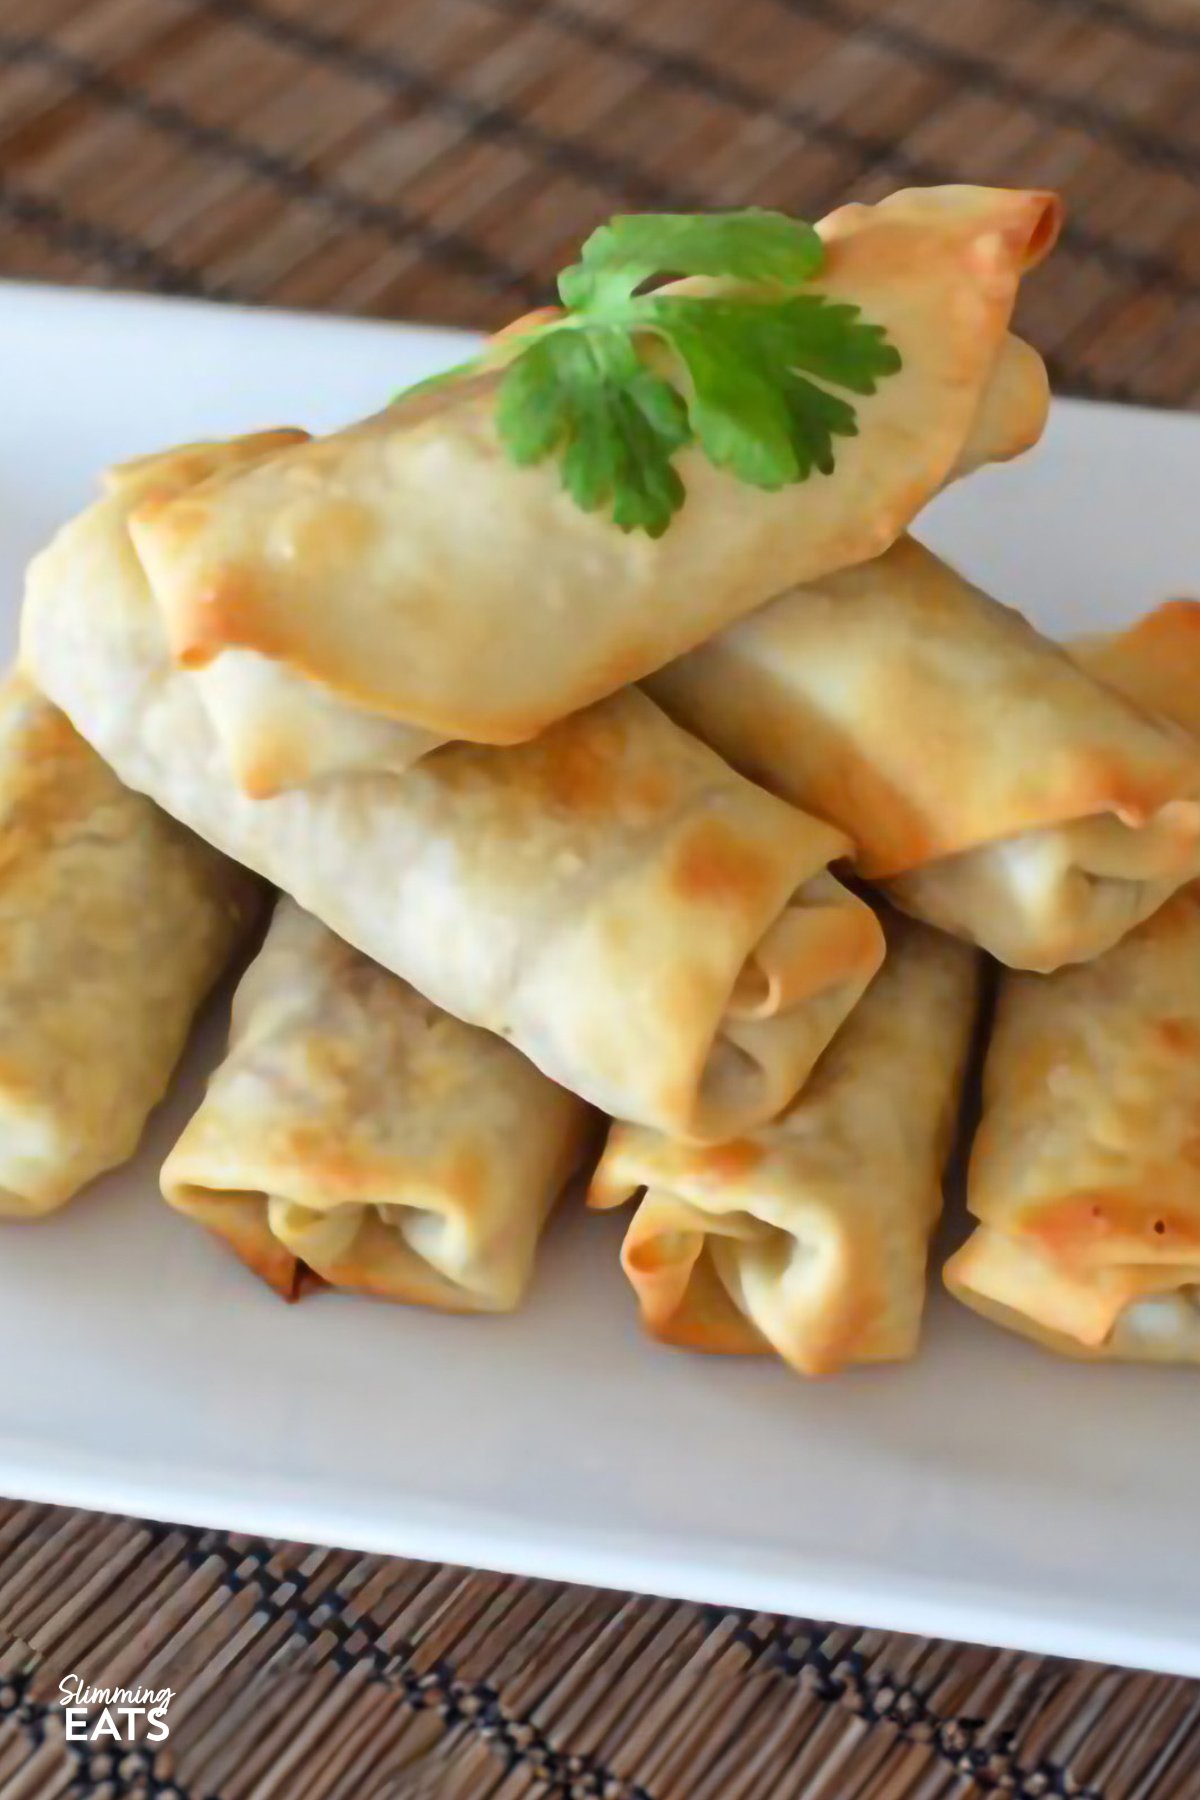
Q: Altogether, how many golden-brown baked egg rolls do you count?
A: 7